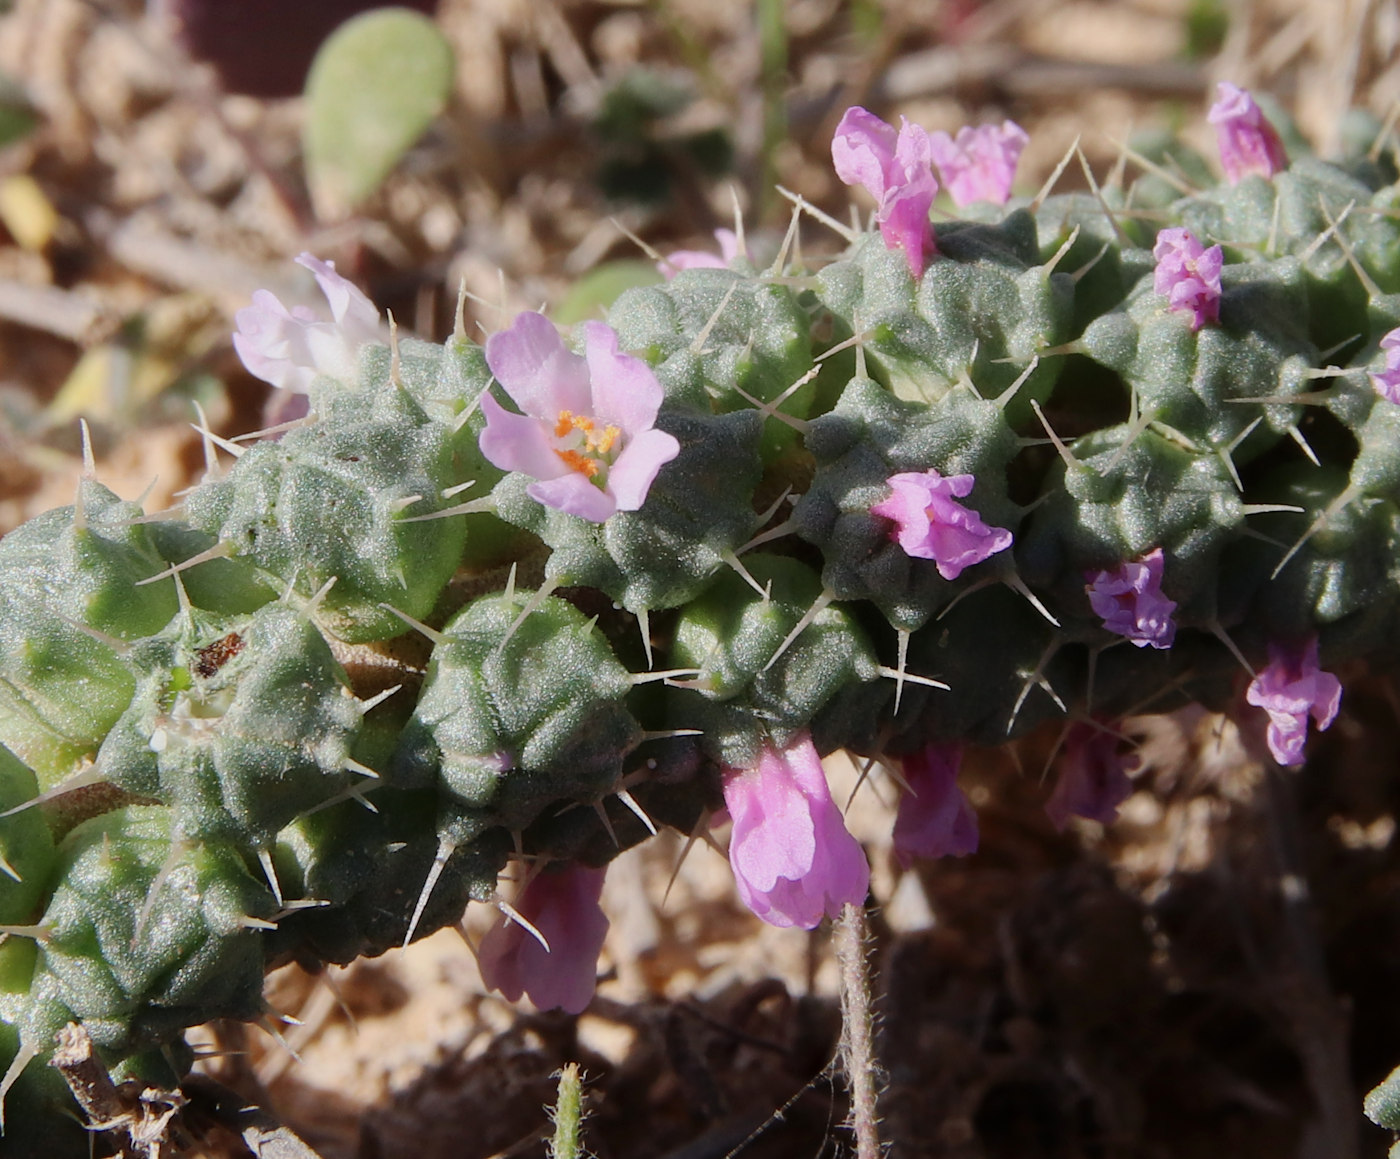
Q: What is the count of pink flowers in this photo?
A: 15